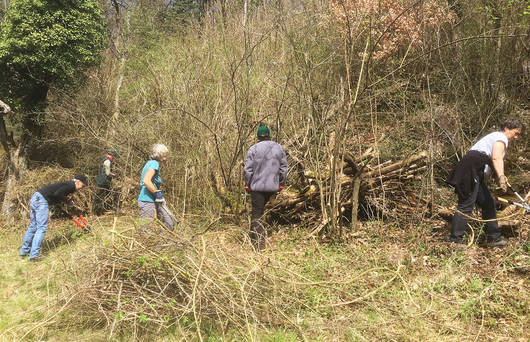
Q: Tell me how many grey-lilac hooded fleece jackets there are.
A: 1